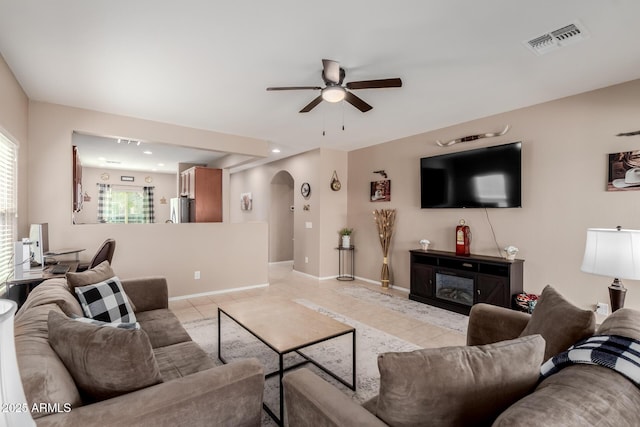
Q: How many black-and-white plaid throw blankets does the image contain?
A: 1